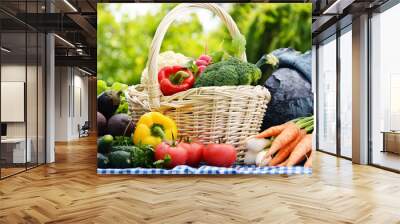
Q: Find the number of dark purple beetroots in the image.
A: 3